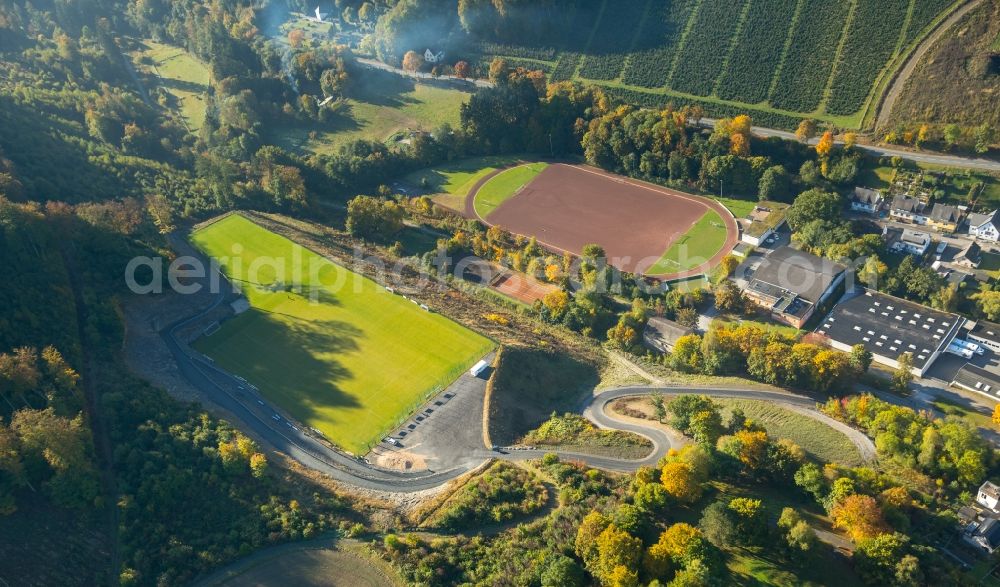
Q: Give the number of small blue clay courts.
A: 0